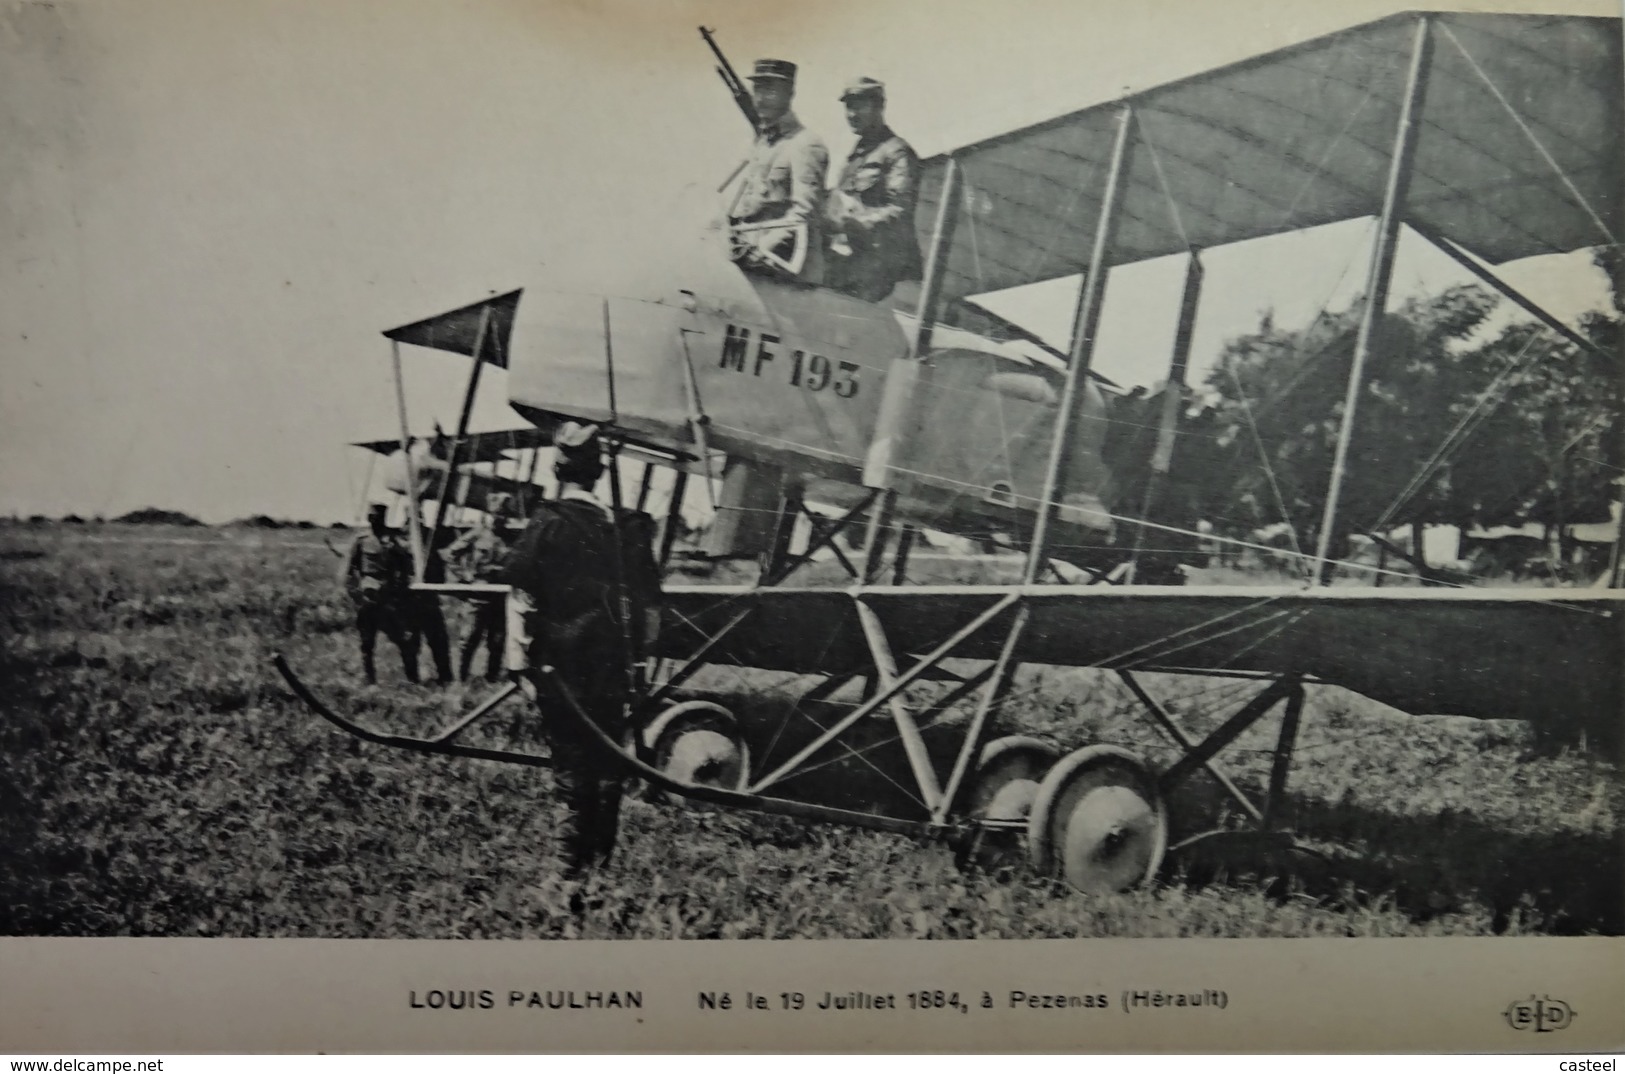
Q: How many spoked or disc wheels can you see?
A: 3